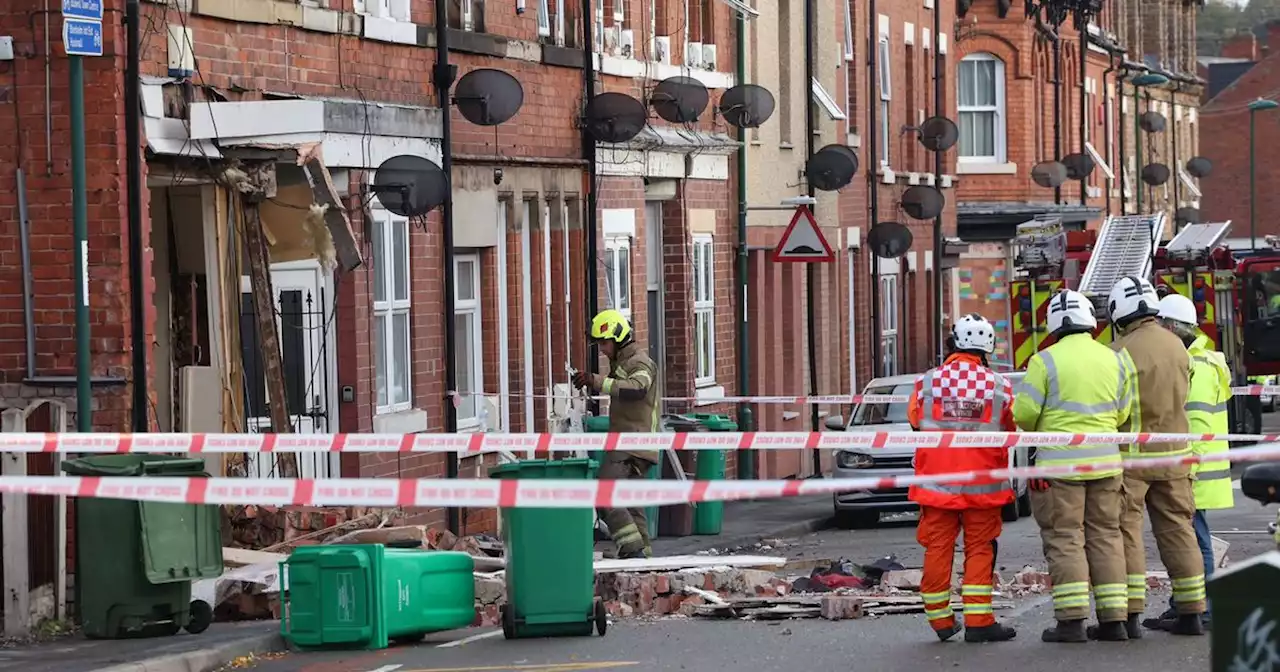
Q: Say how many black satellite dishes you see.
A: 15